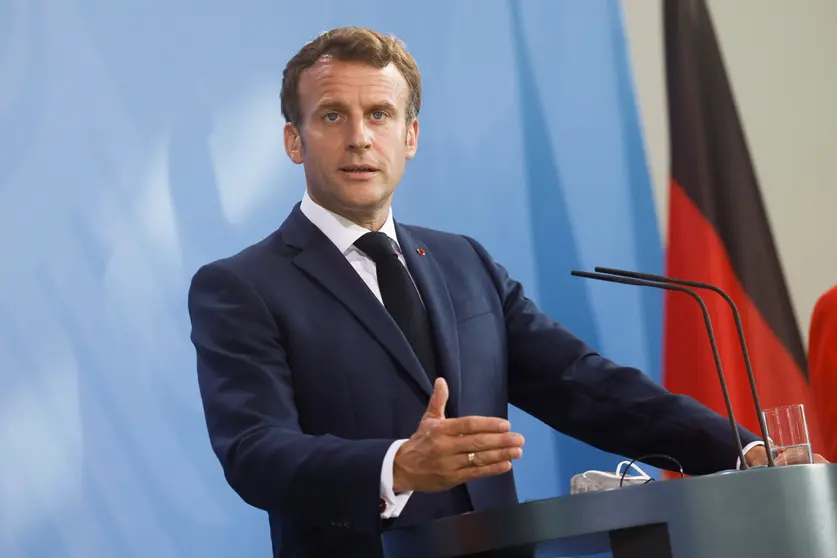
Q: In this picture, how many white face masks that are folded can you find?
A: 1